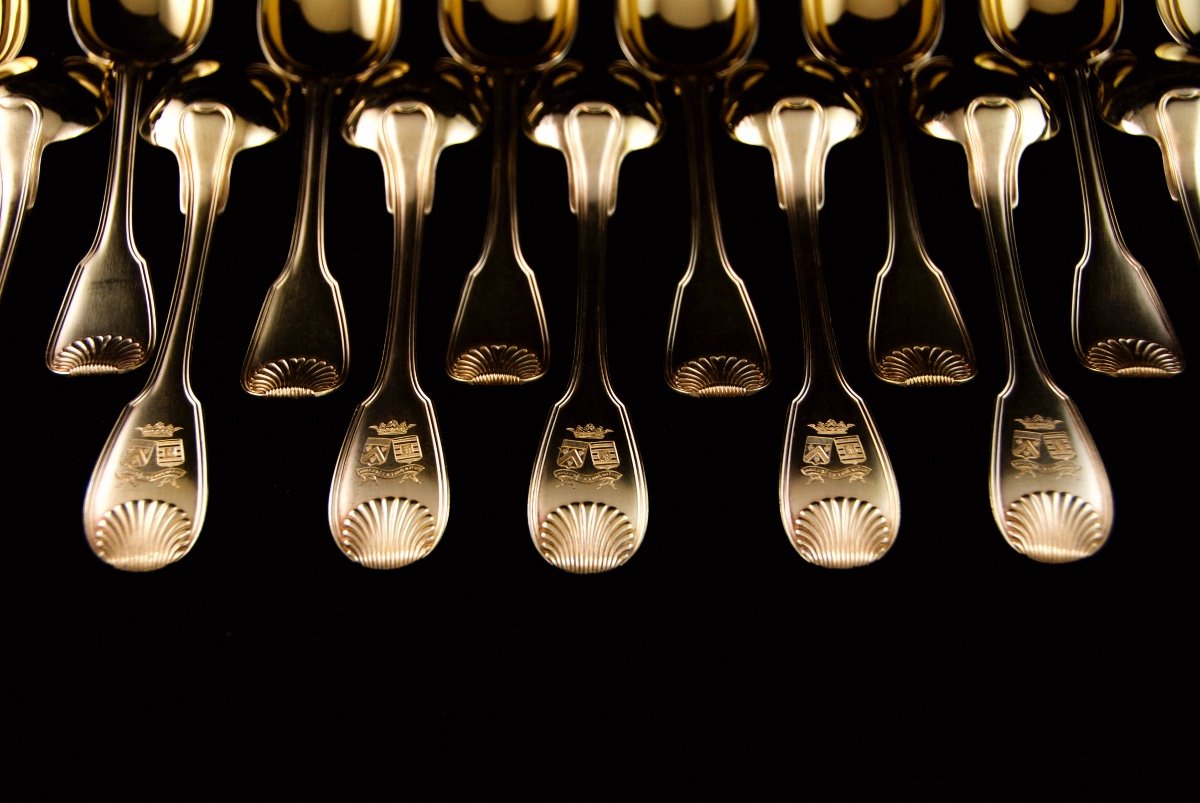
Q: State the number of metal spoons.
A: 15